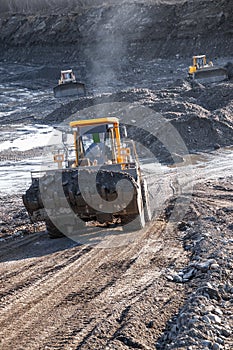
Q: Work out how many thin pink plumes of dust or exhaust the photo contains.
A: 0